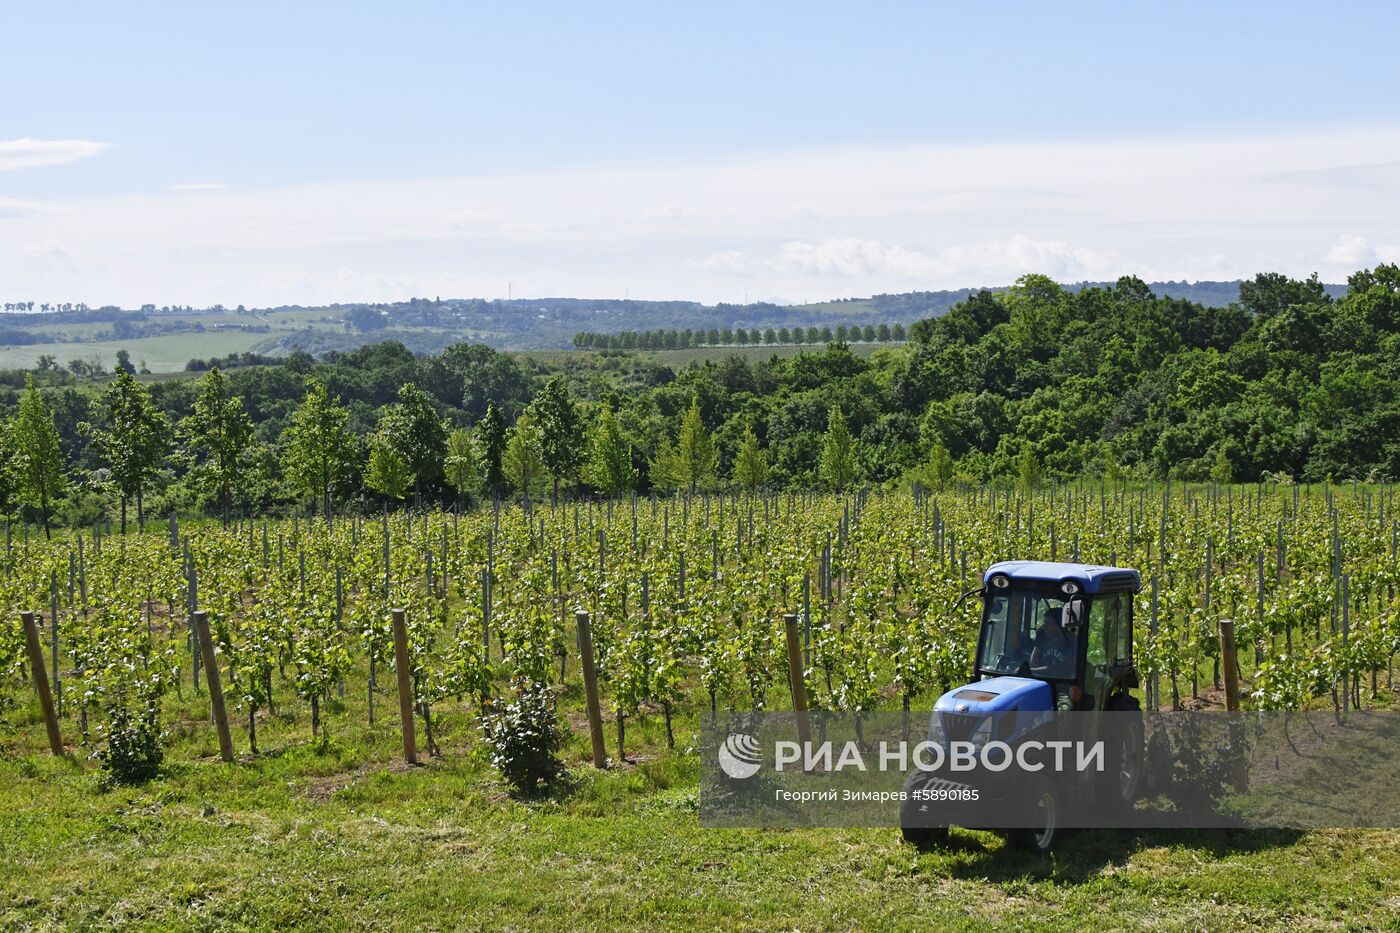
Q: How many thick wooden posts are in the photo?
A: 6